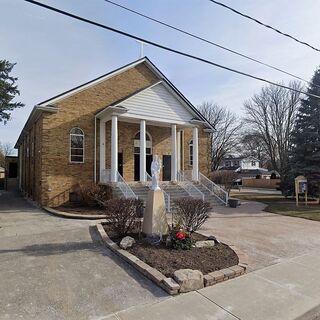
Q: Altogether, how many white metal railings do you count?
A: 4